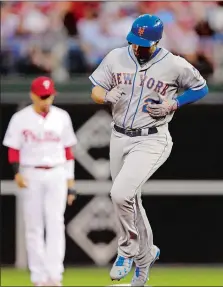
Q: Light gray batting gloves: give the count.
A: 2